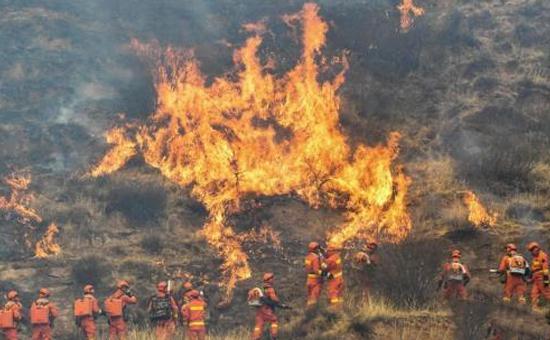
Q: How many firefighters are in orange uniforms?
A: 14